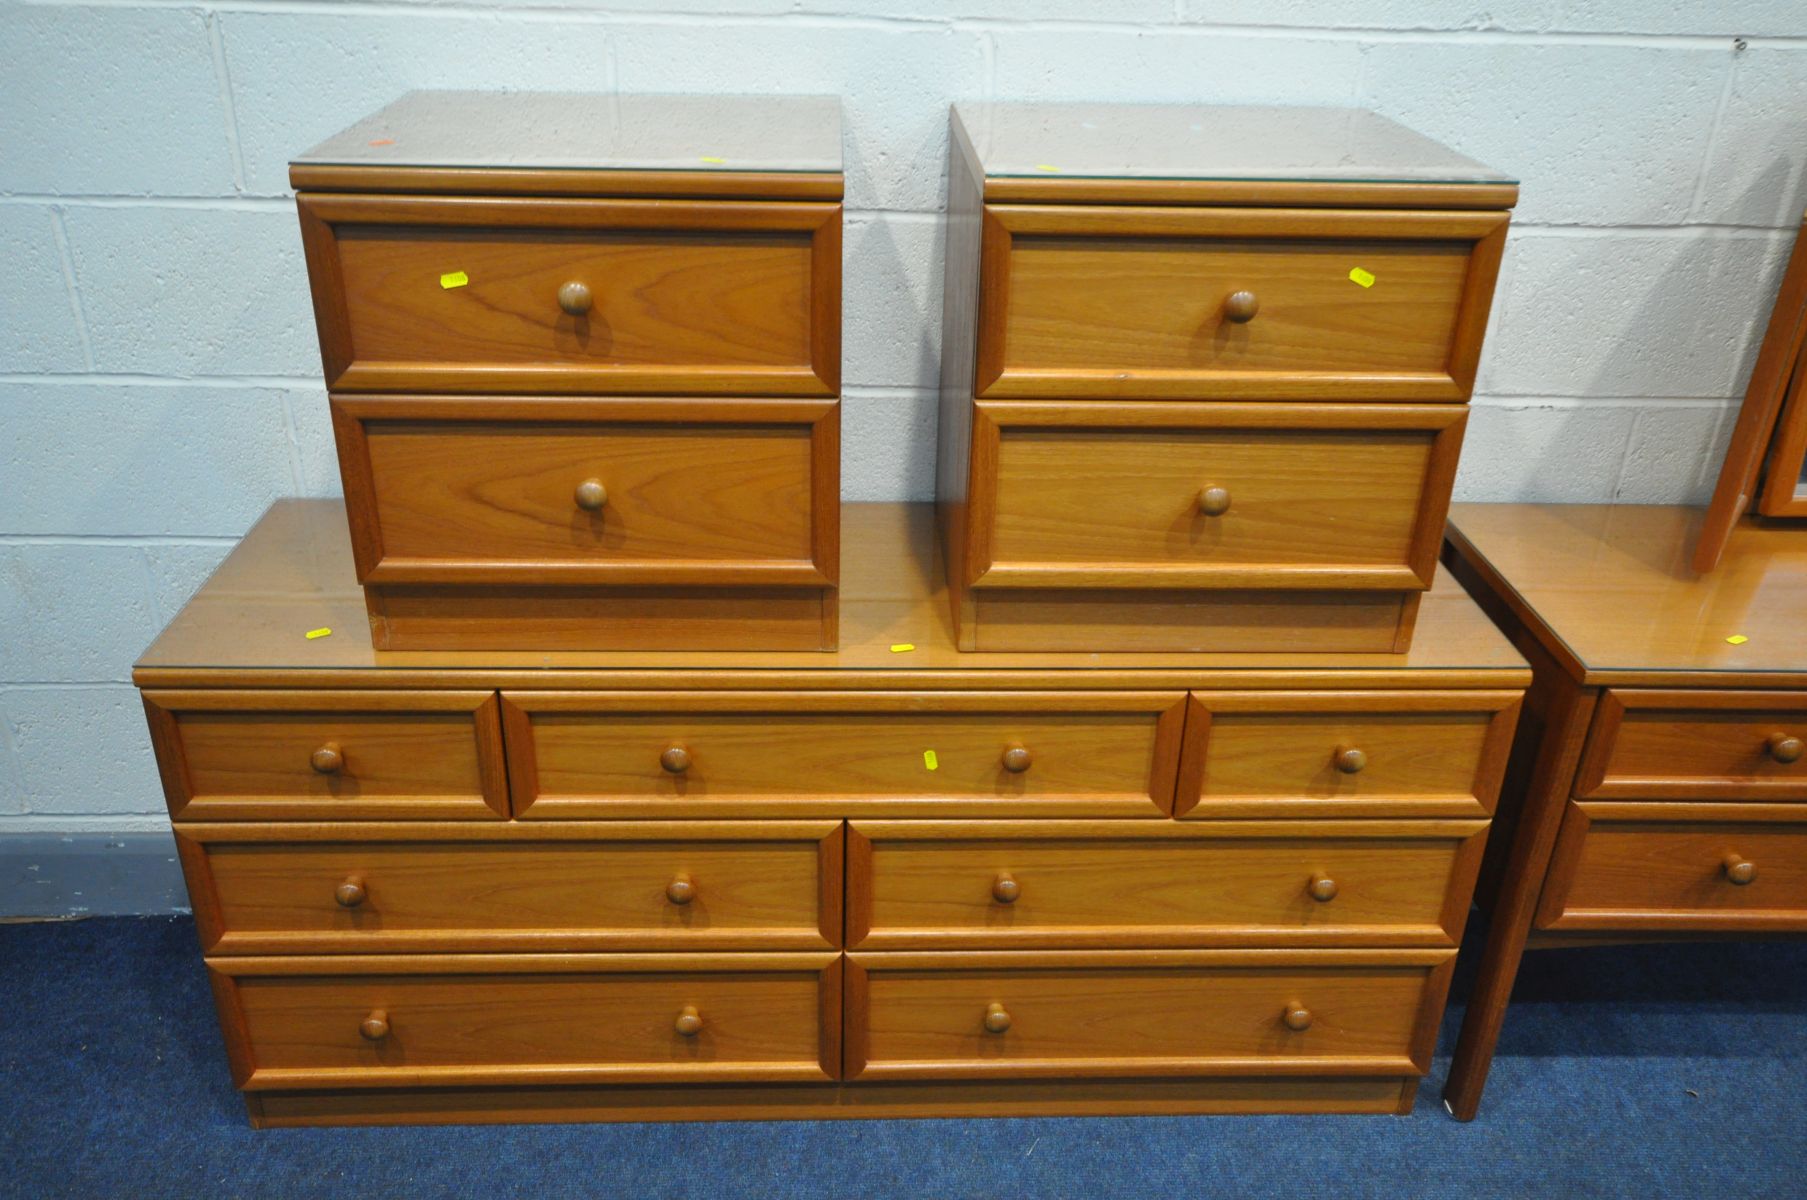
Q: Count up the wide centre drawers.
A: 1